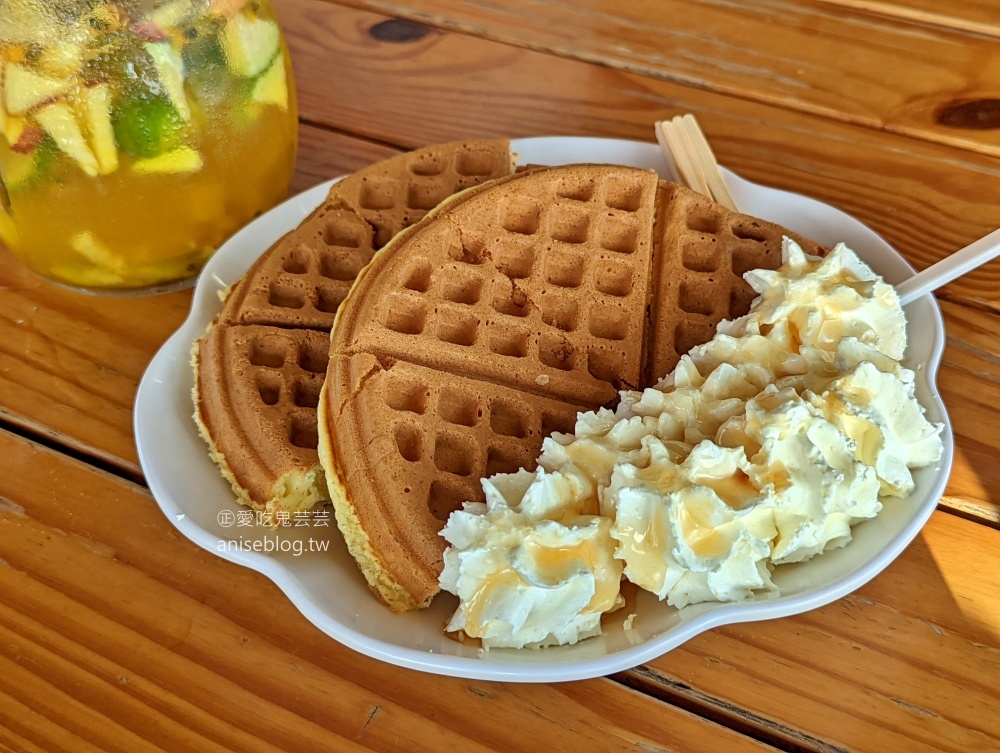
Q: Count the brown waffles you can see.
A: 2